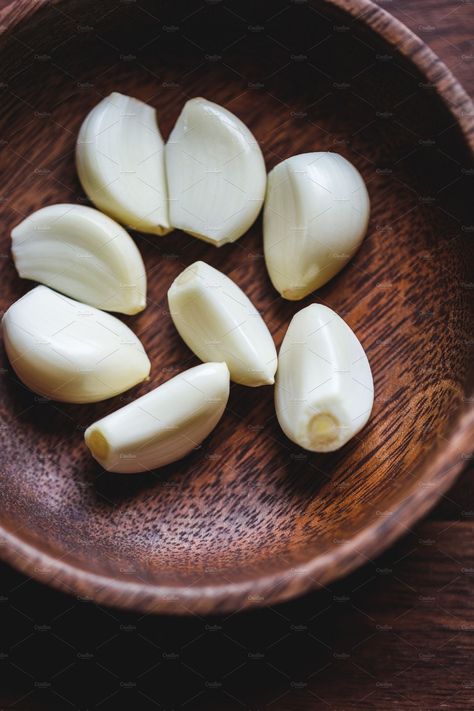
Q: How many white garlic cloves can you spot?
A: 8